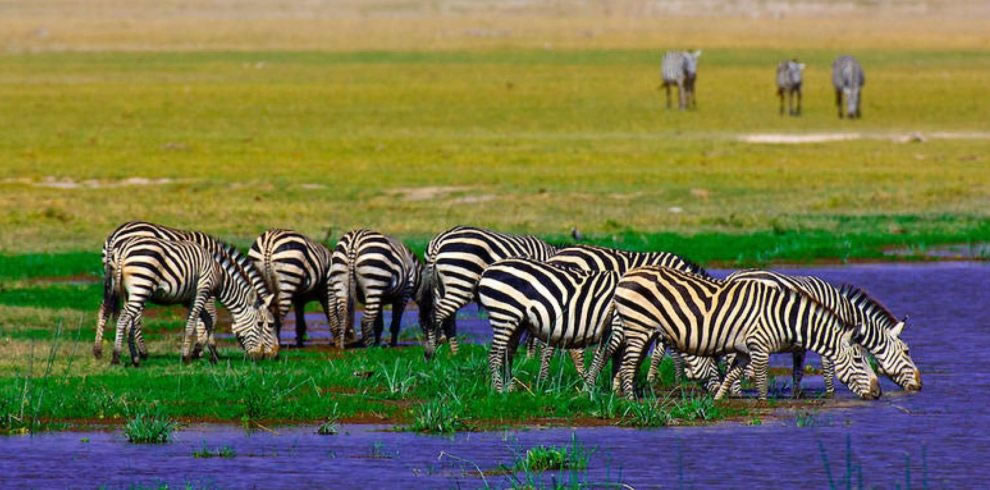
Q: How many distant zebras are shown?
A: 3